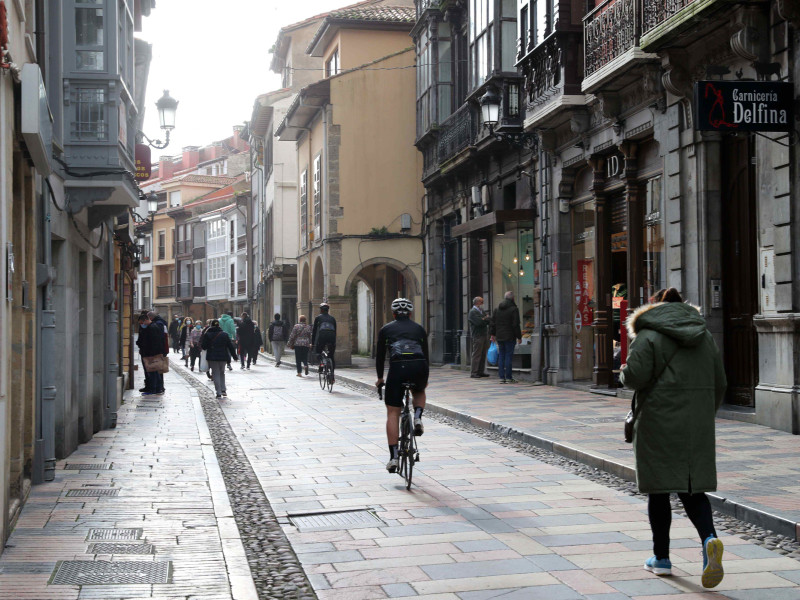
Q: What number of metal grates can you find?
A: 6